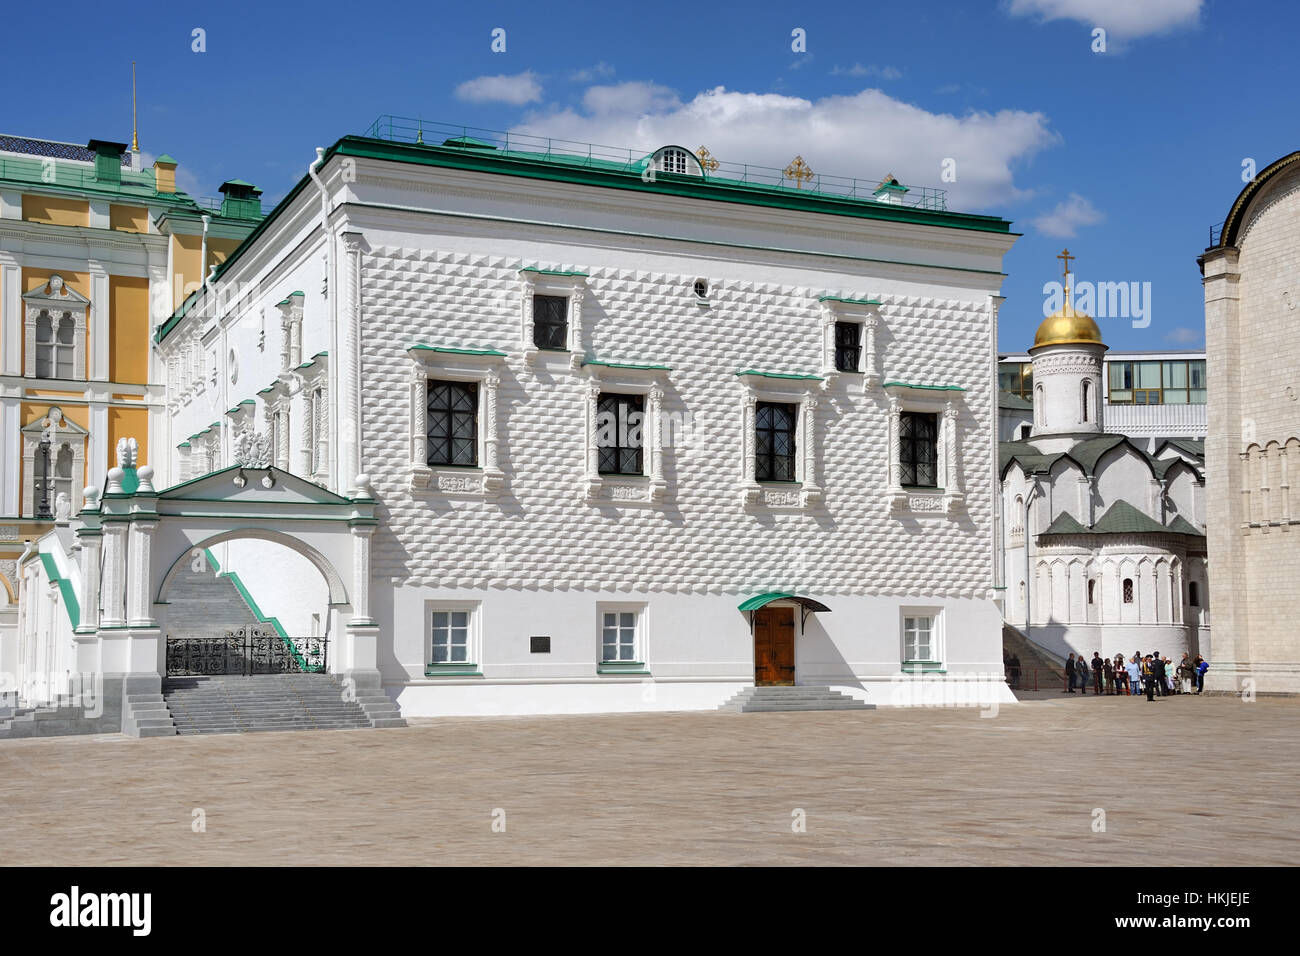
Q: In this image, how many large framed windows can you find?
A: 4